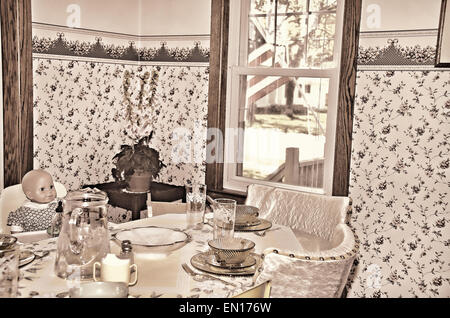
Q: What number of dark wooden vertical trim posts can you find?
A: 3